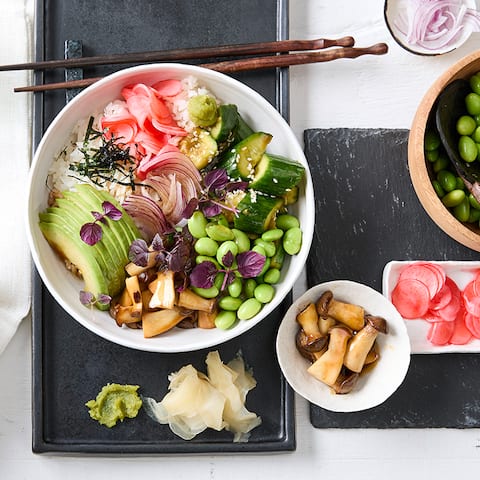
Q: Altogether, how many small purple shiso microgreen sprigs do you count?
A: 5